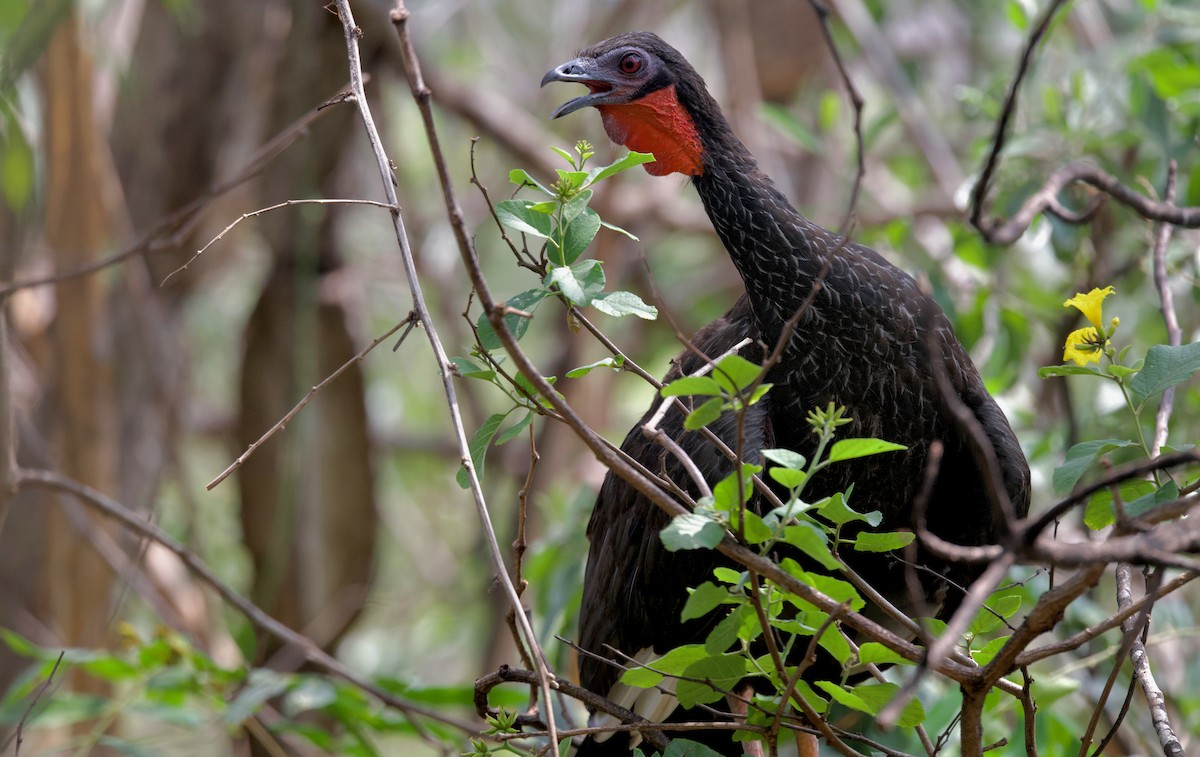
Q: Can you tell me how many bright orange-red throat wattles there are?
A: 1